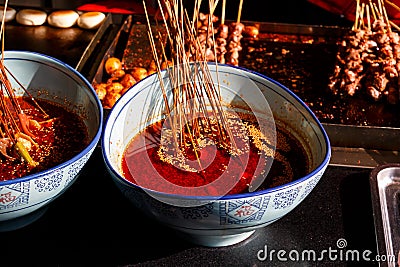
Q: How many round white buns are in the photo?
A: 4